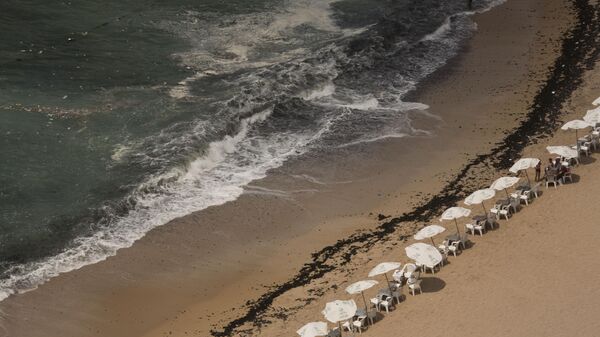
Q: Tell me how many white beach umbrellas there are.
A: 14